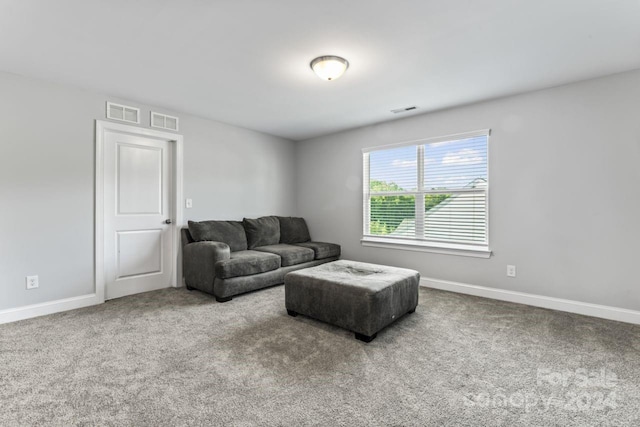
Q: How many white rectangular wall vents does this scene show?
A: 2